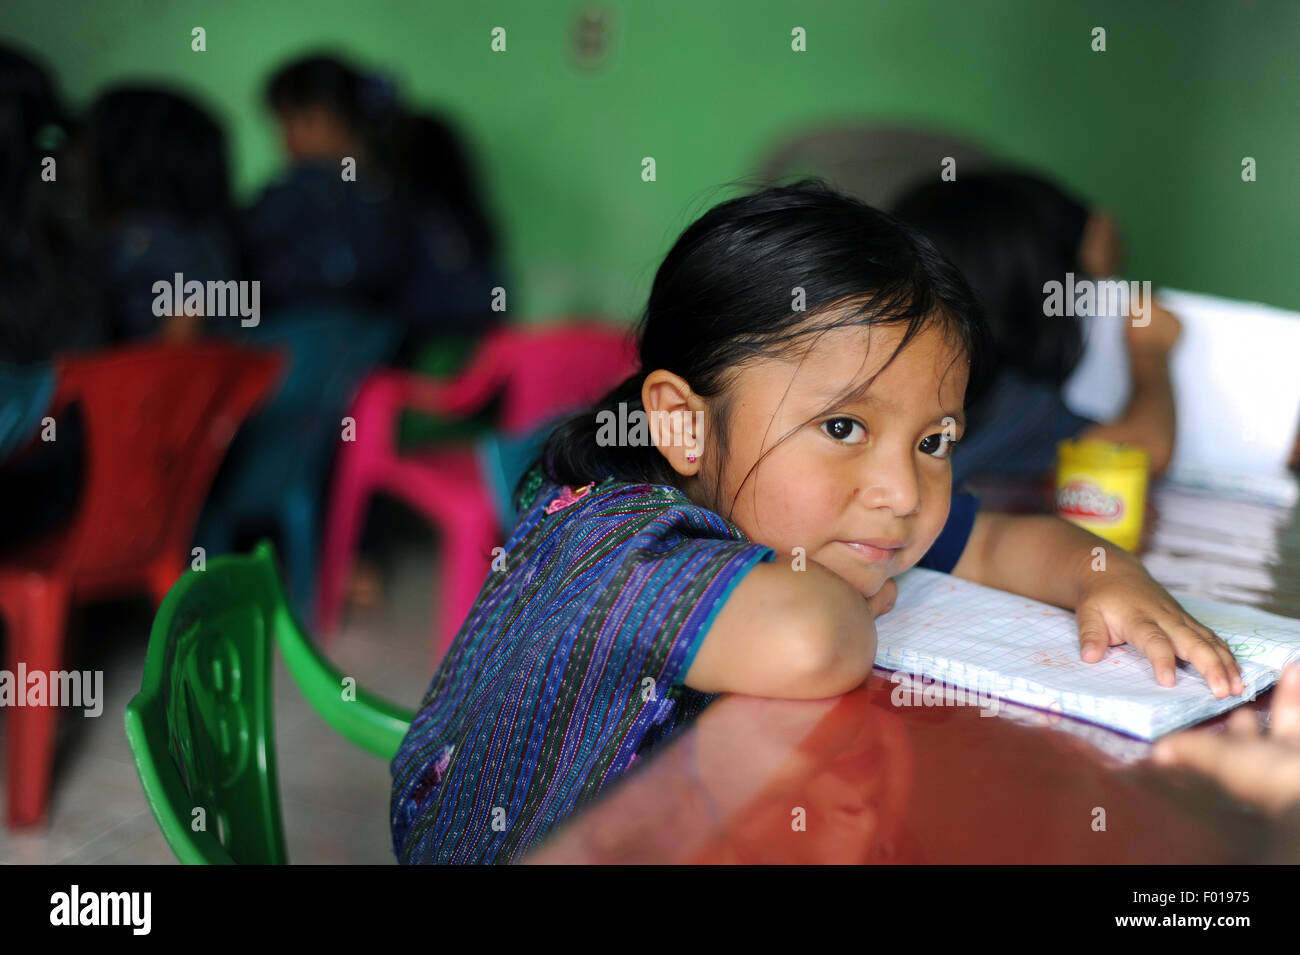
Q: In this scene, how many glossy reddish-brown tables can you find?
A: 1